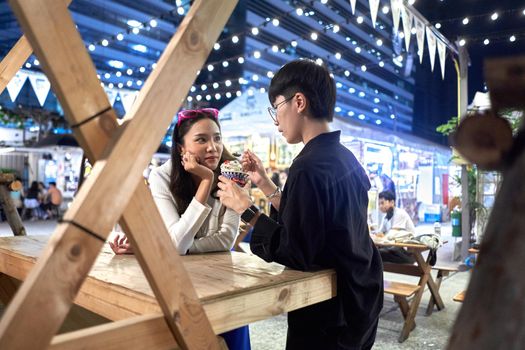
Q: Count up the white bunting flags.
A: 11